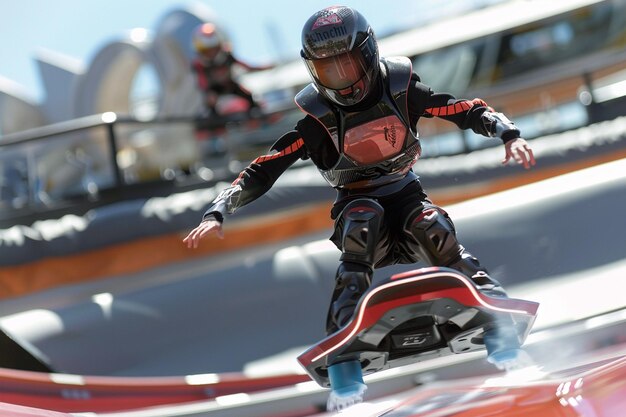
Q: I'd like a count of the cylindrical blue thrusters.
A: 2